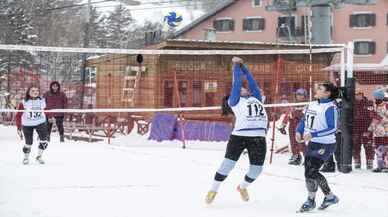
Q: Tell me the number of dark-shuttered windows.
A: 4